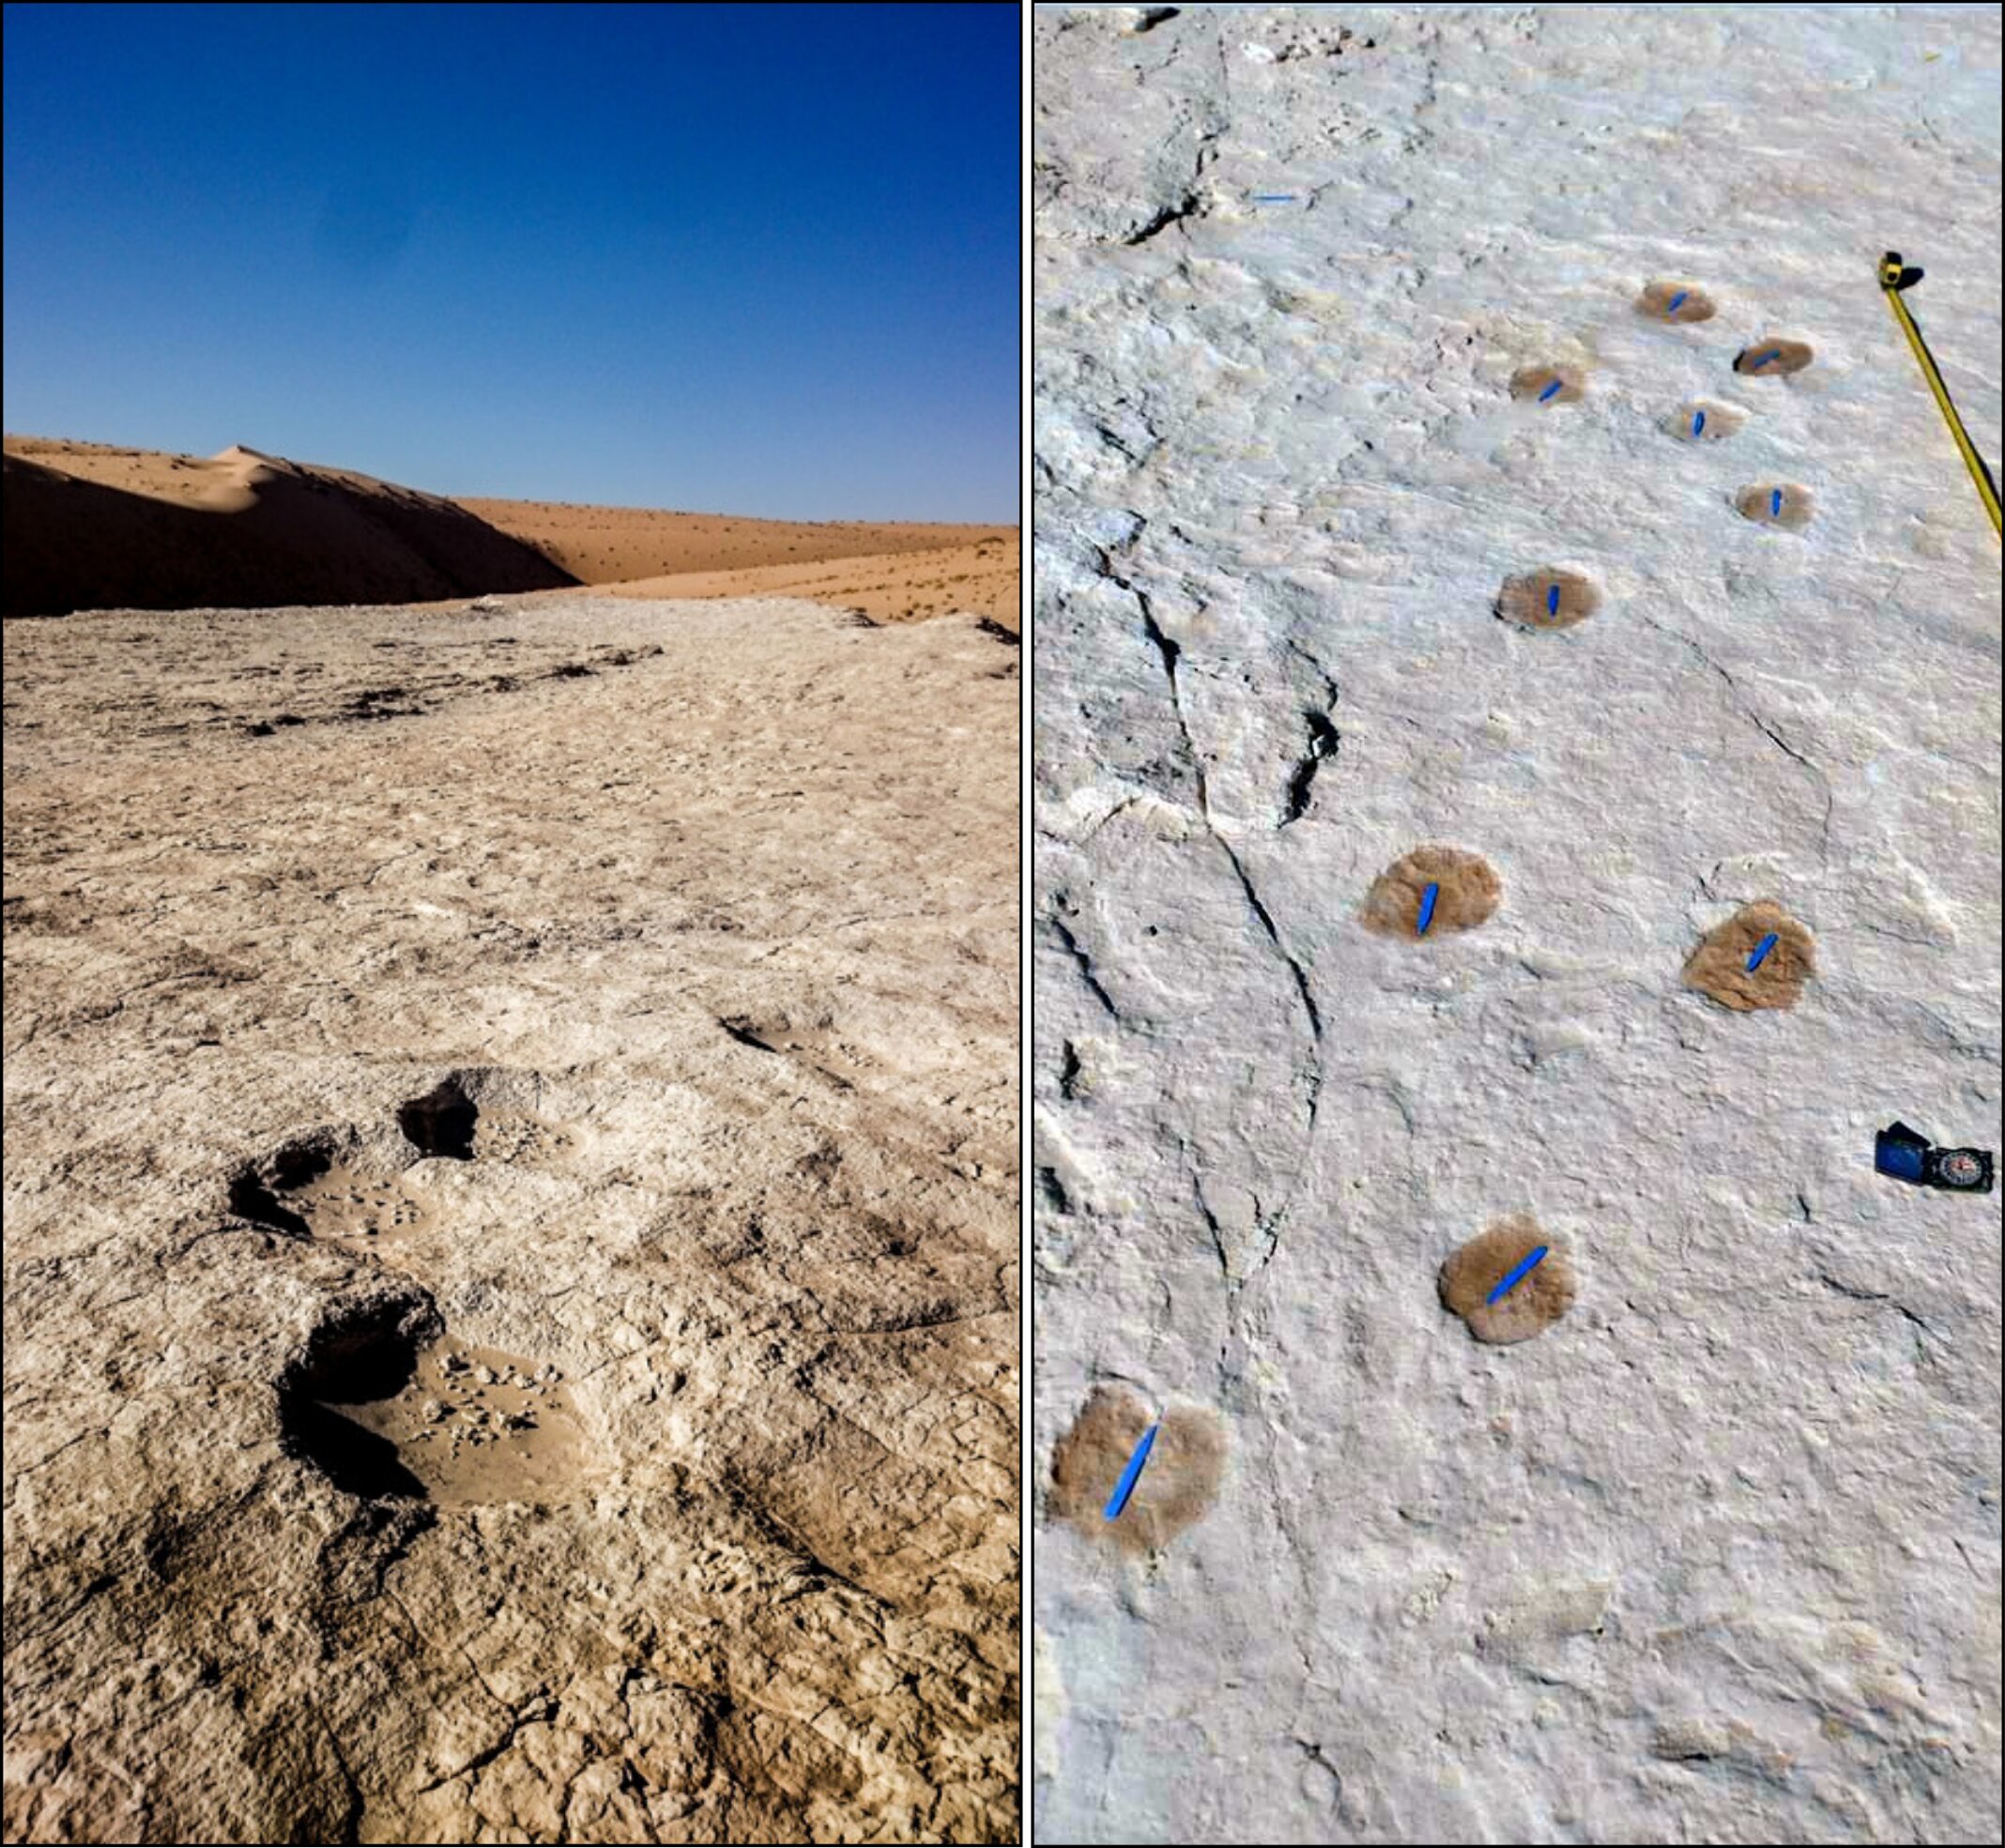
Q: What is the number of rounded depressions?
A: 14